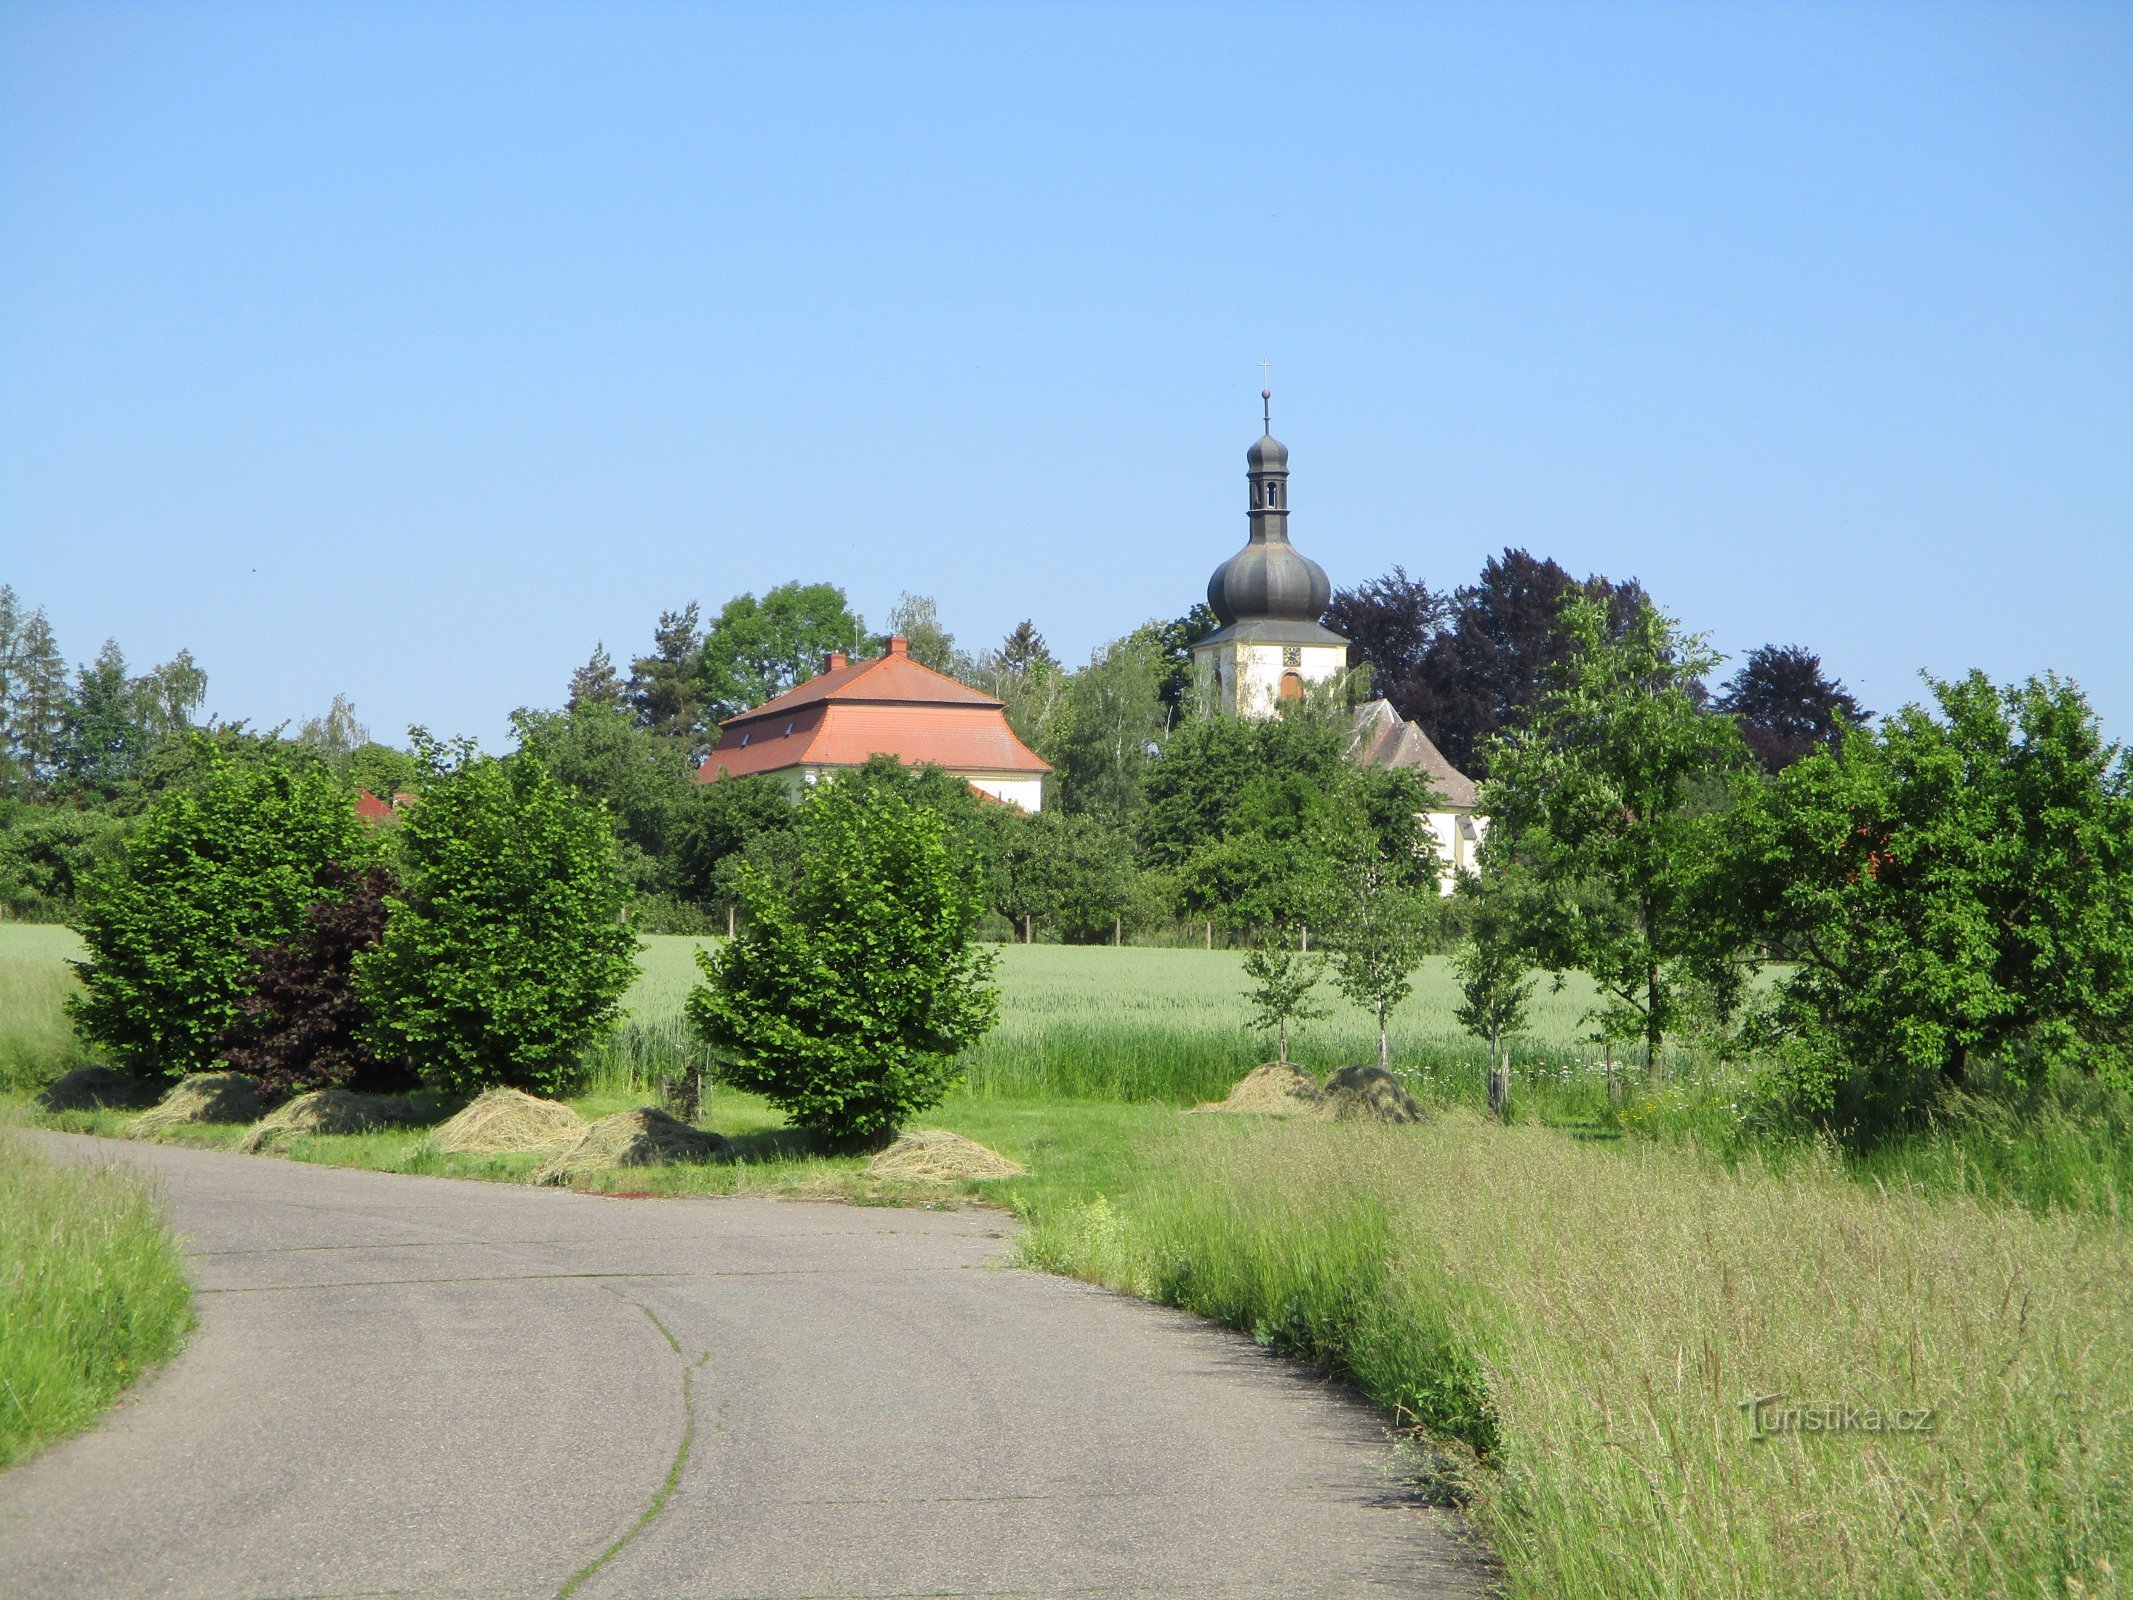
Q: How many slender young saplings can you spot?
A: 3